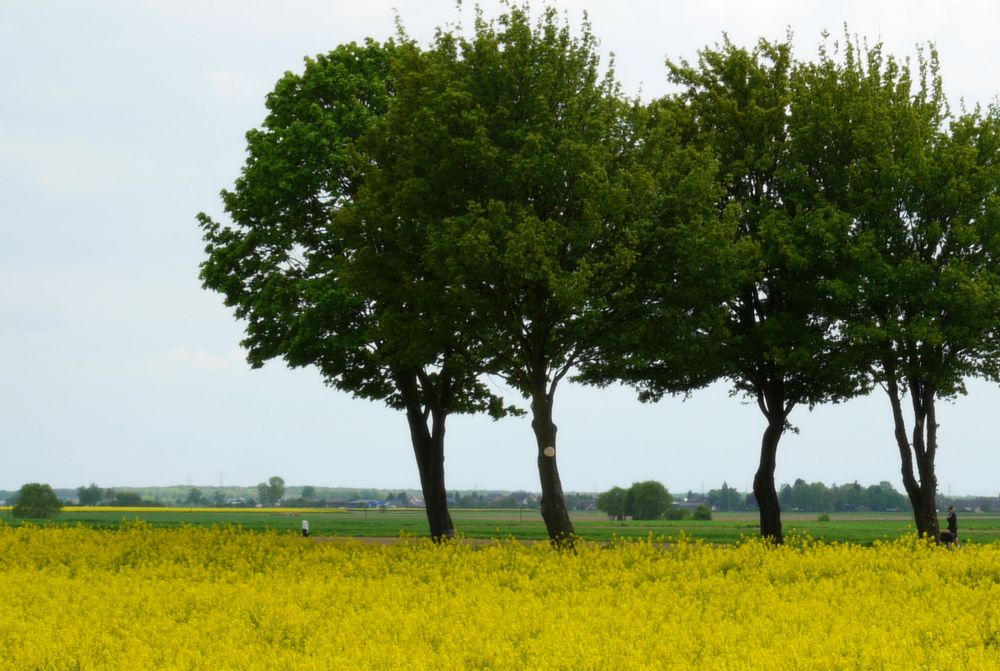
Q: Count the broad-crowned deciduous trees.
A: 4